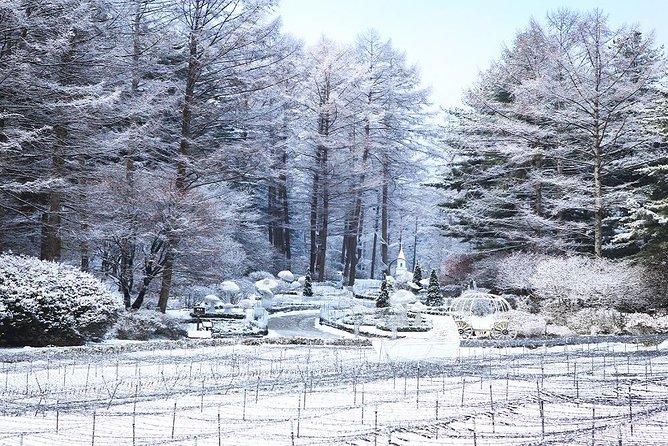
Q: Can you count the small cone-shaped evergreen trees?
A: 4